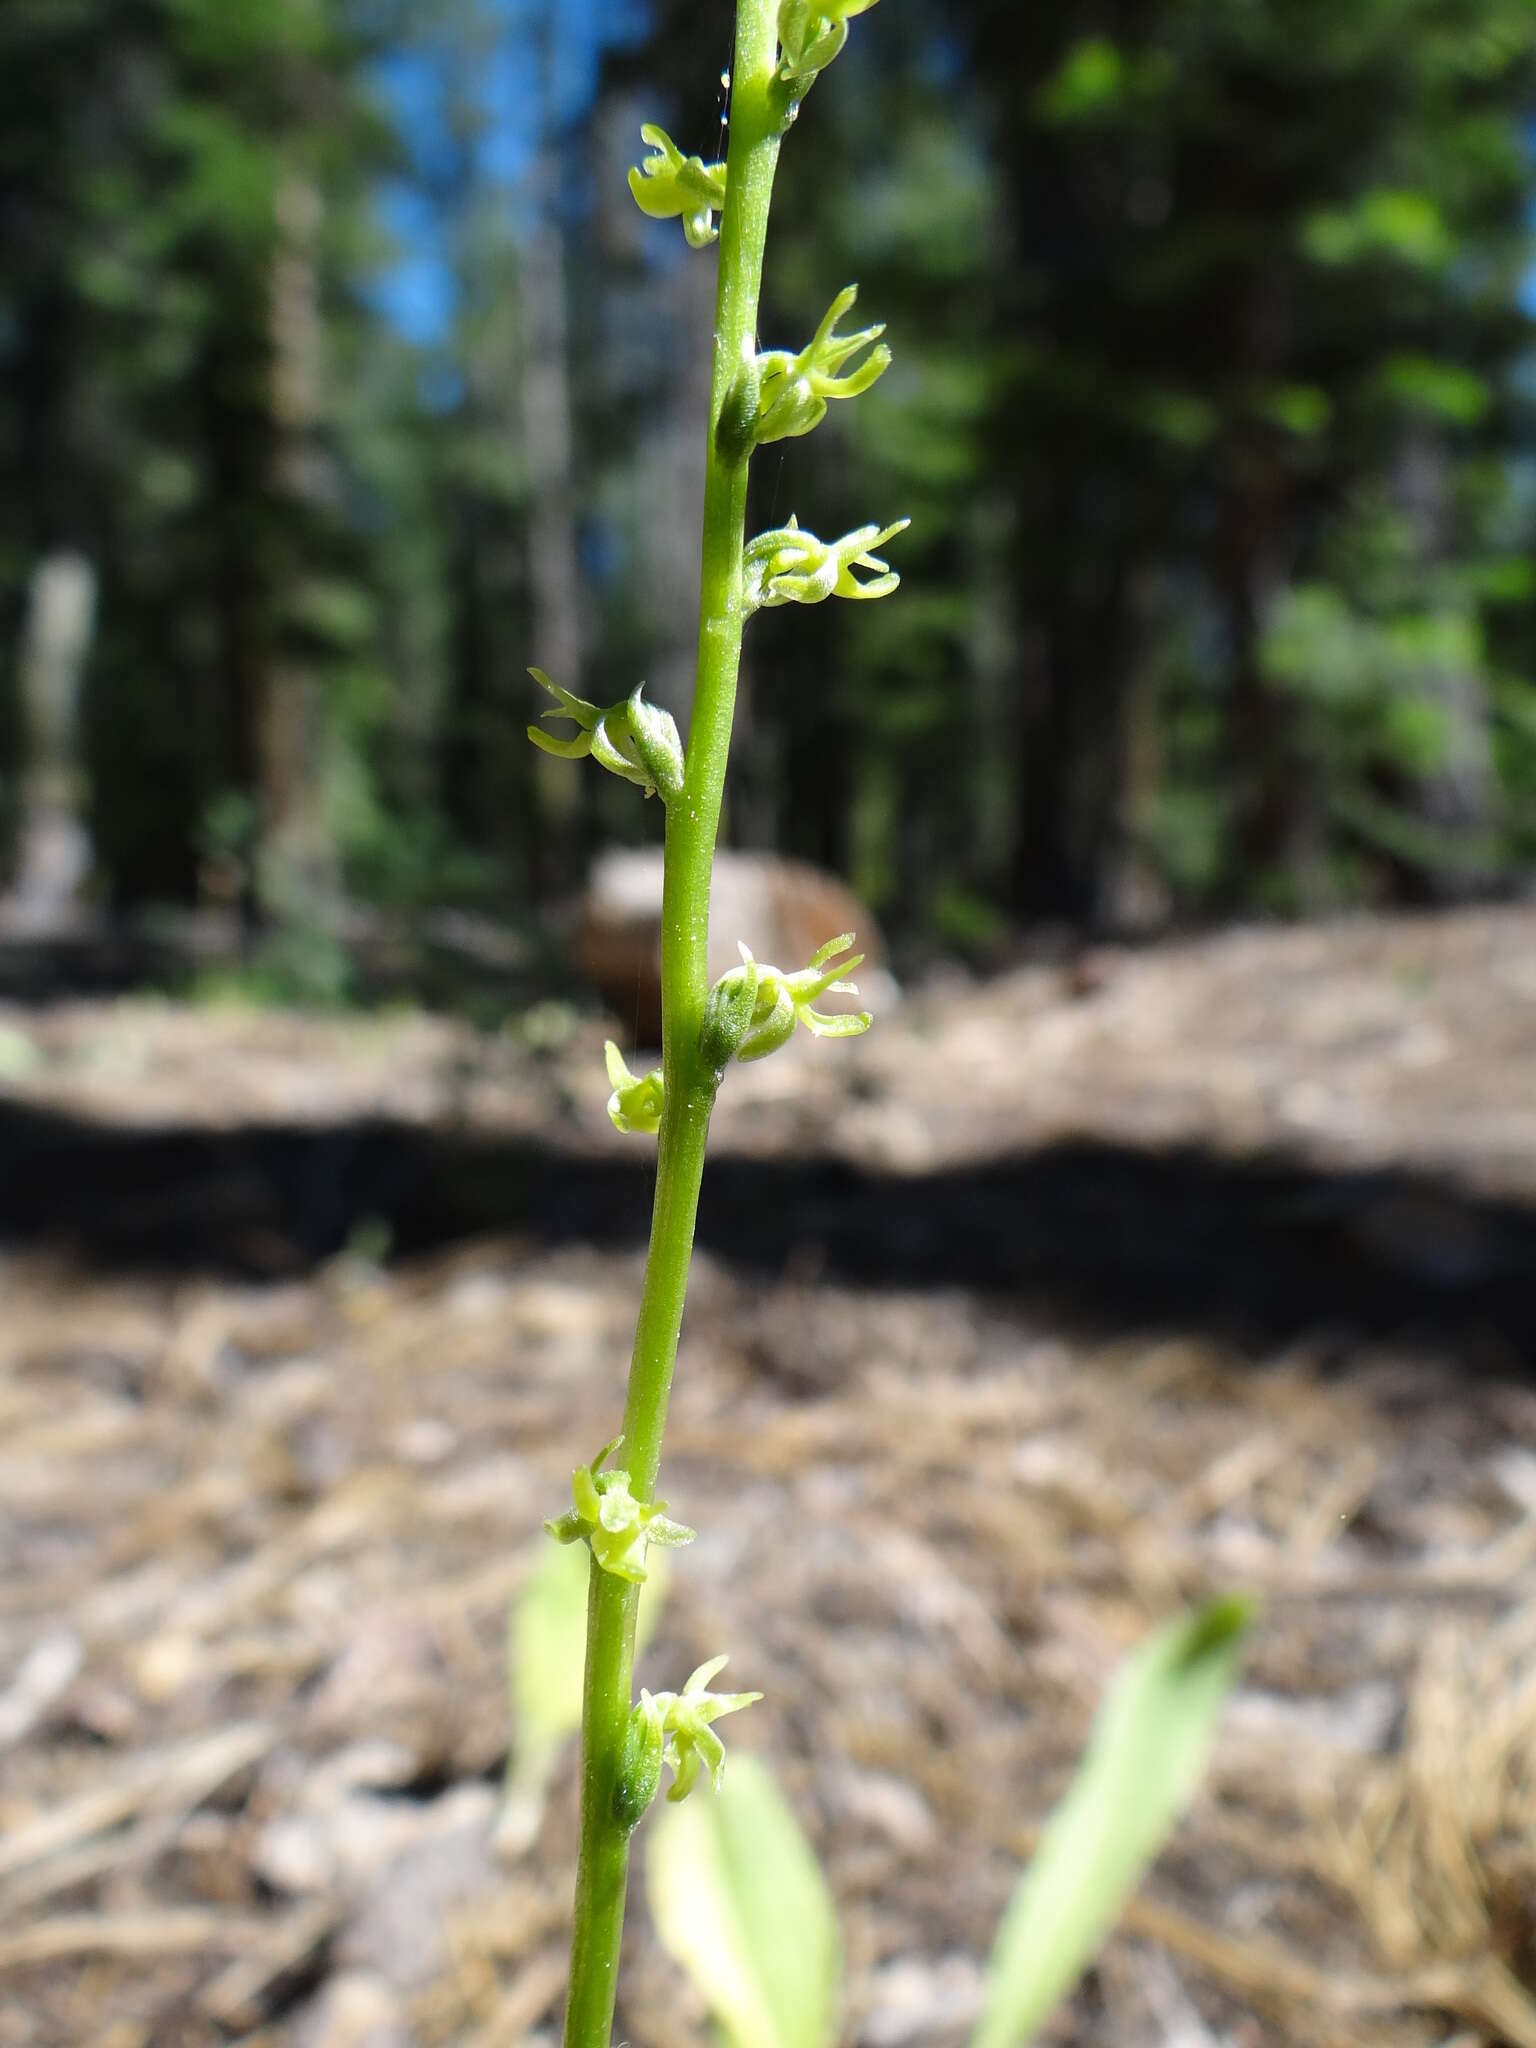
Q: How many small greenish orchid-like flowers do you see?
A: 9